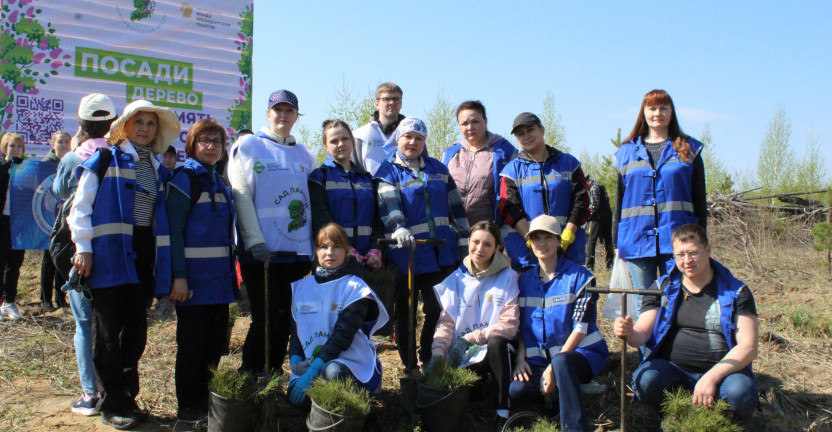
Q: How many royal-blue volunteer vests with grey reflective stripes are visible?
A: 9